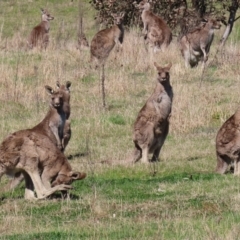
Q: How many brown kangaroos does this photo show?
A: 9